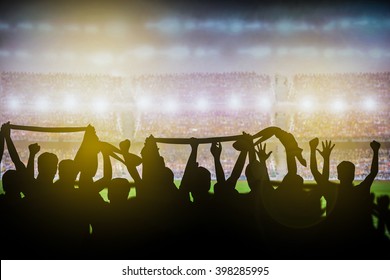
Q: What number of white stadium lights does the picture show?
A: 12